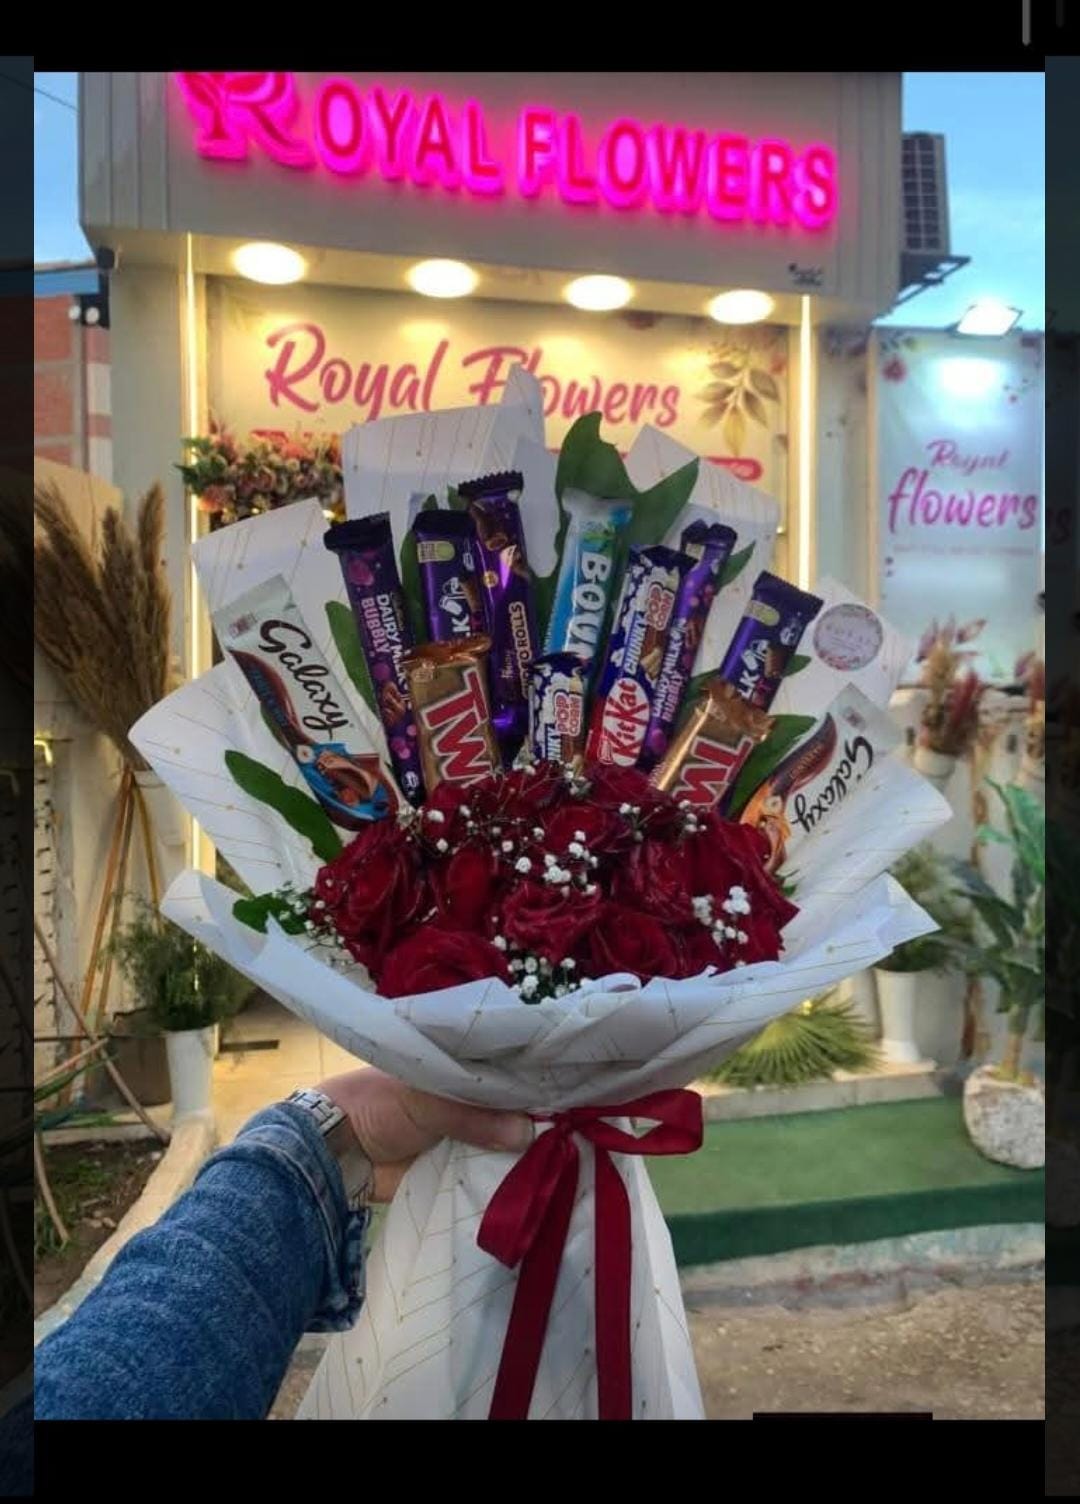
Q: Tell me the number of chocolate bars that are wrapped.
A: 12